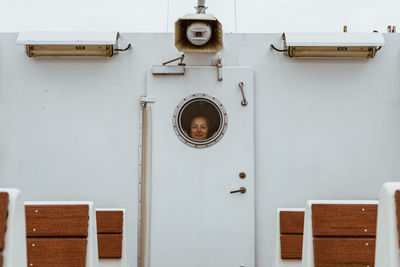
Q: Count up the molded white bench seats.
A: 6